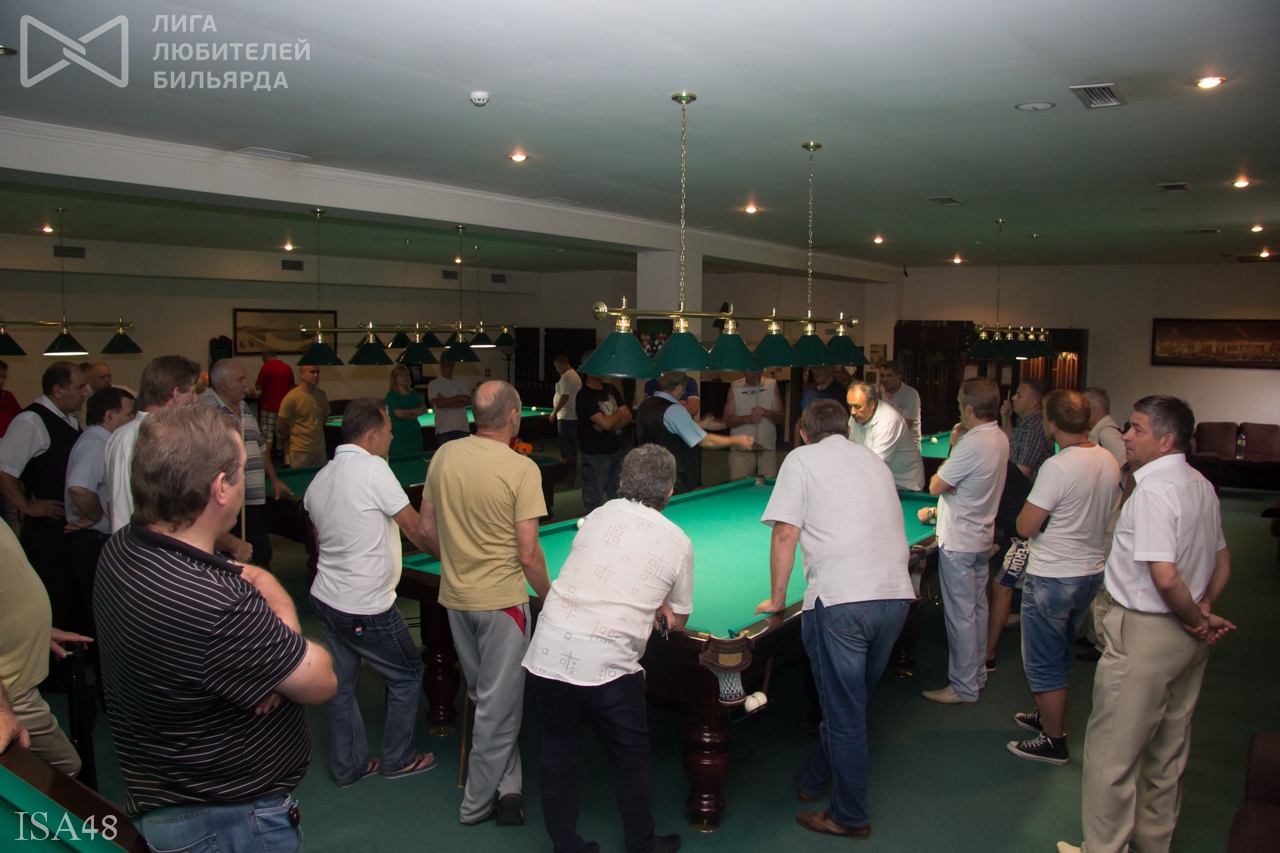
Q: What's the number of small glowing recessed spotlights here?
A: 11